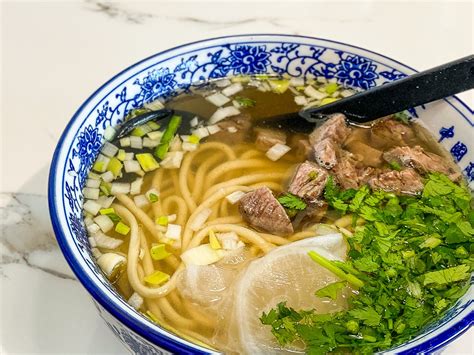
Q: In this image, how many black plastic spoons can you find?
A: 1